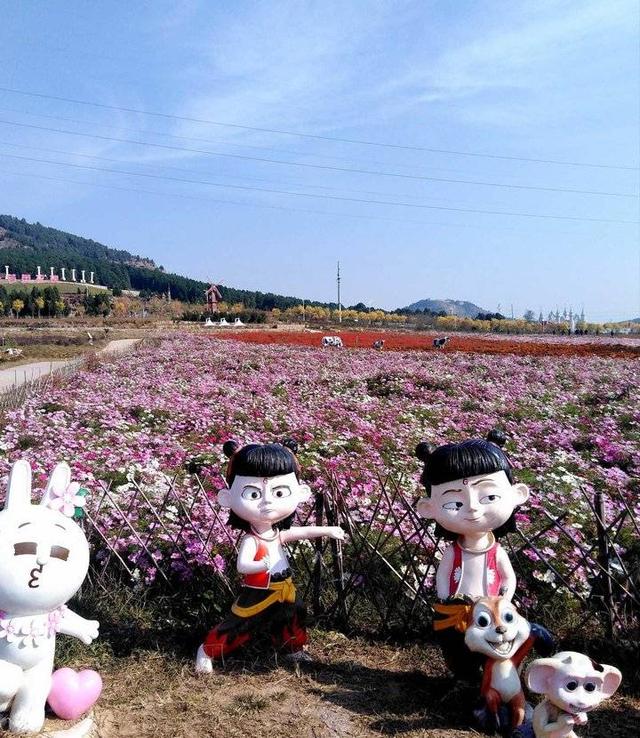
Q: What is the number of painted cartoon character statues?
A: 5